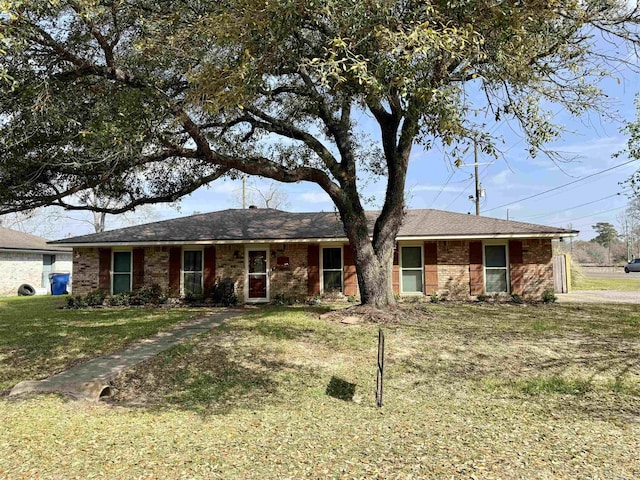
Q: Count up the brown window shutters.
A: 10